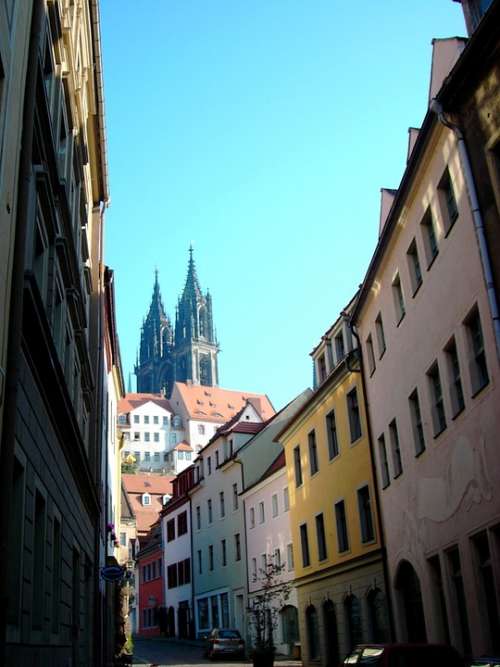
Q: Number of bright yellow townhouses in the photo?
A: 1